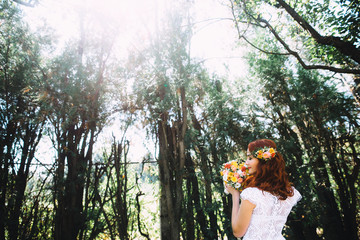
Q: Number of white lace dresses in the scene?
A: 1